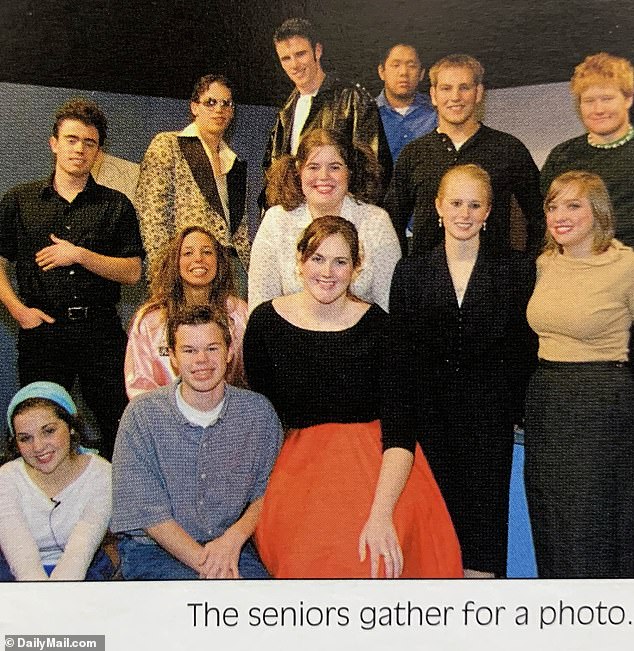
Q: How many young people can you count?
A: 13